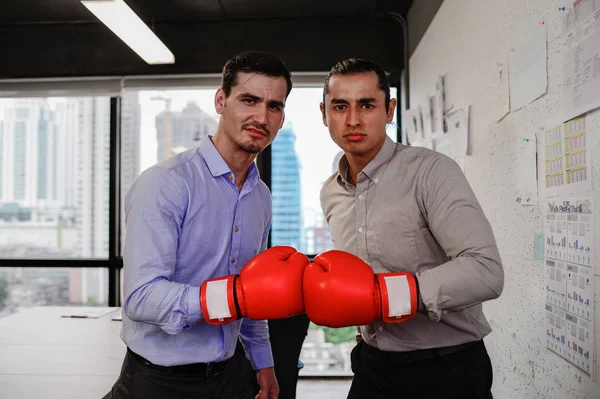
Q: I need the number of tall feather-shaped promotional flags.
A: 0